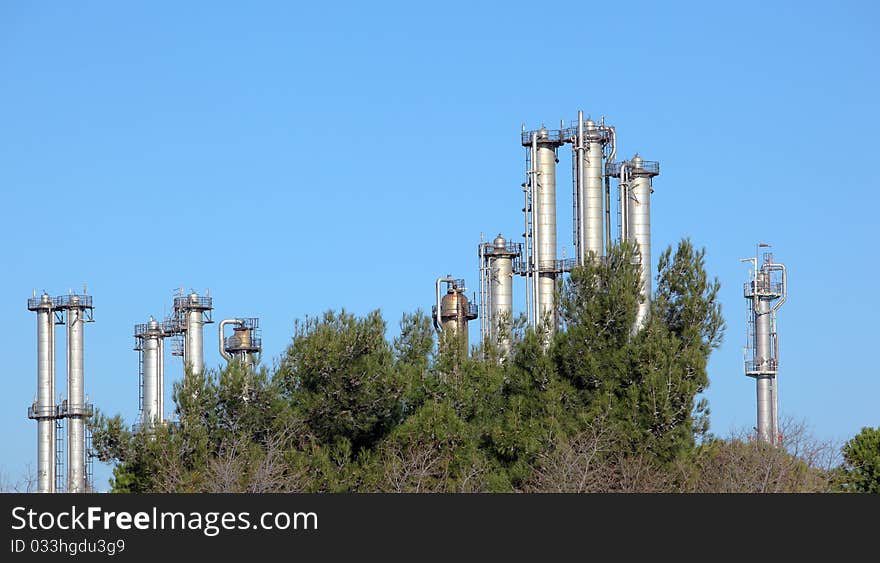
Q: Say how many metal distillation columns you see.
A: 11